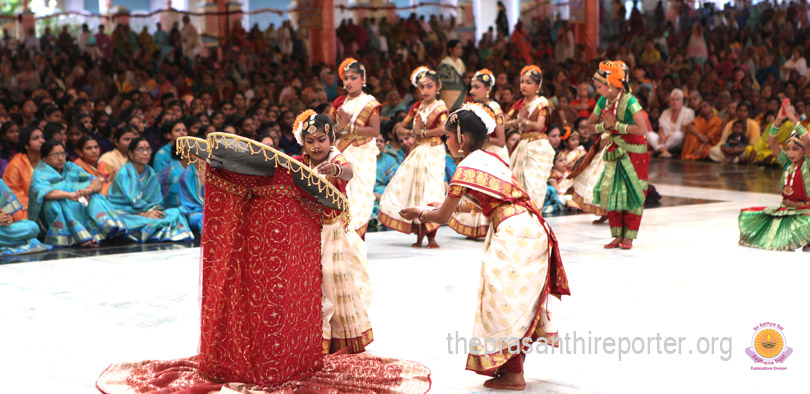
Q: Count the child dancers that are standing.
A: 8